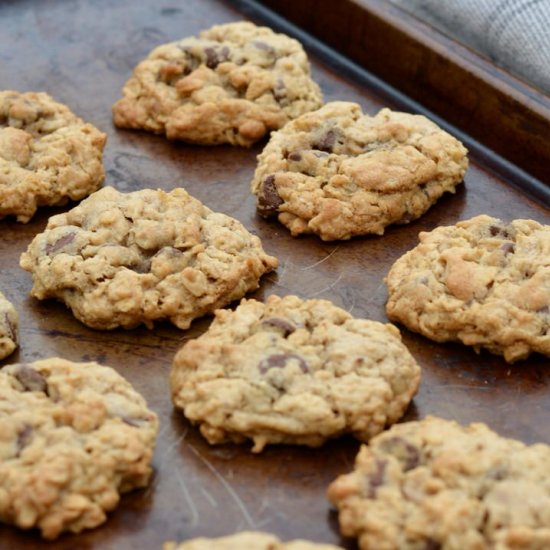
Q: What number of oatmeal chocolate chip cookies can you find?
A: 10